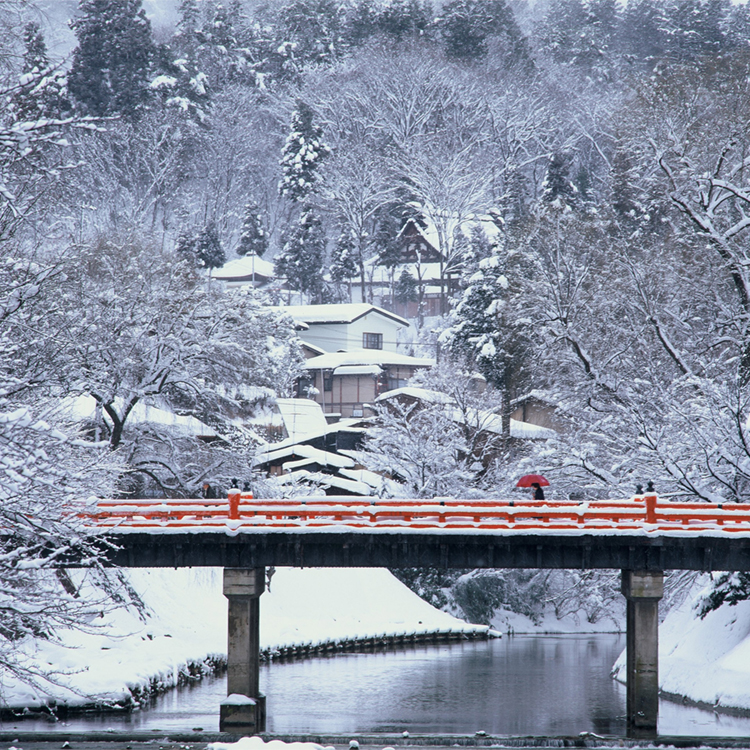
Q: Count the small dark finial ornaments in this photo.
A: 4